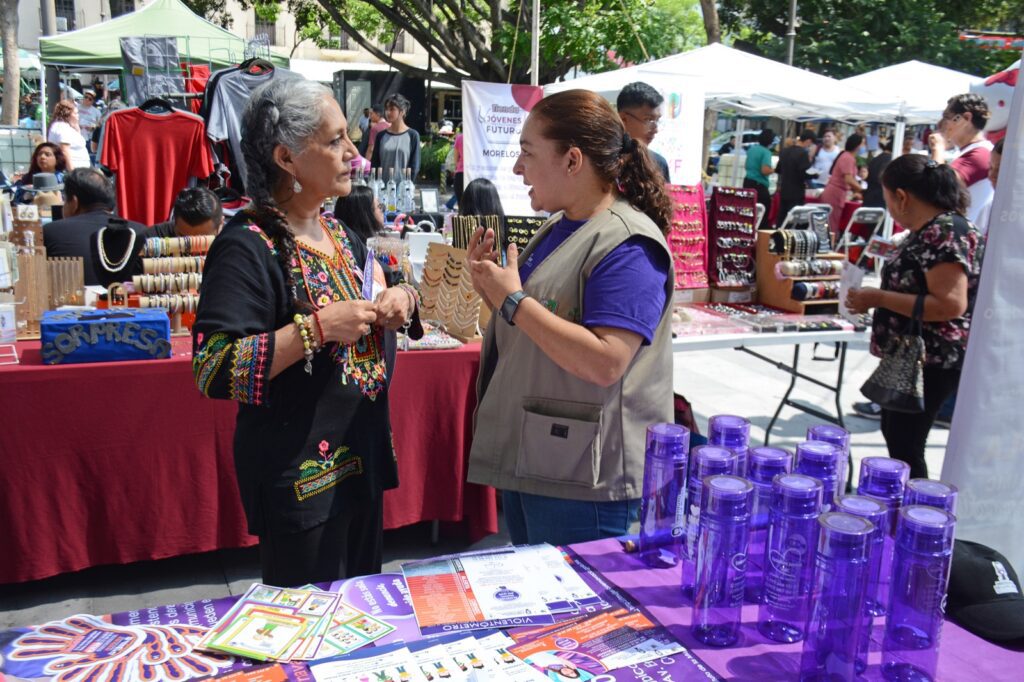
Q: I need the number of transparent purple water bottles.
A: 13